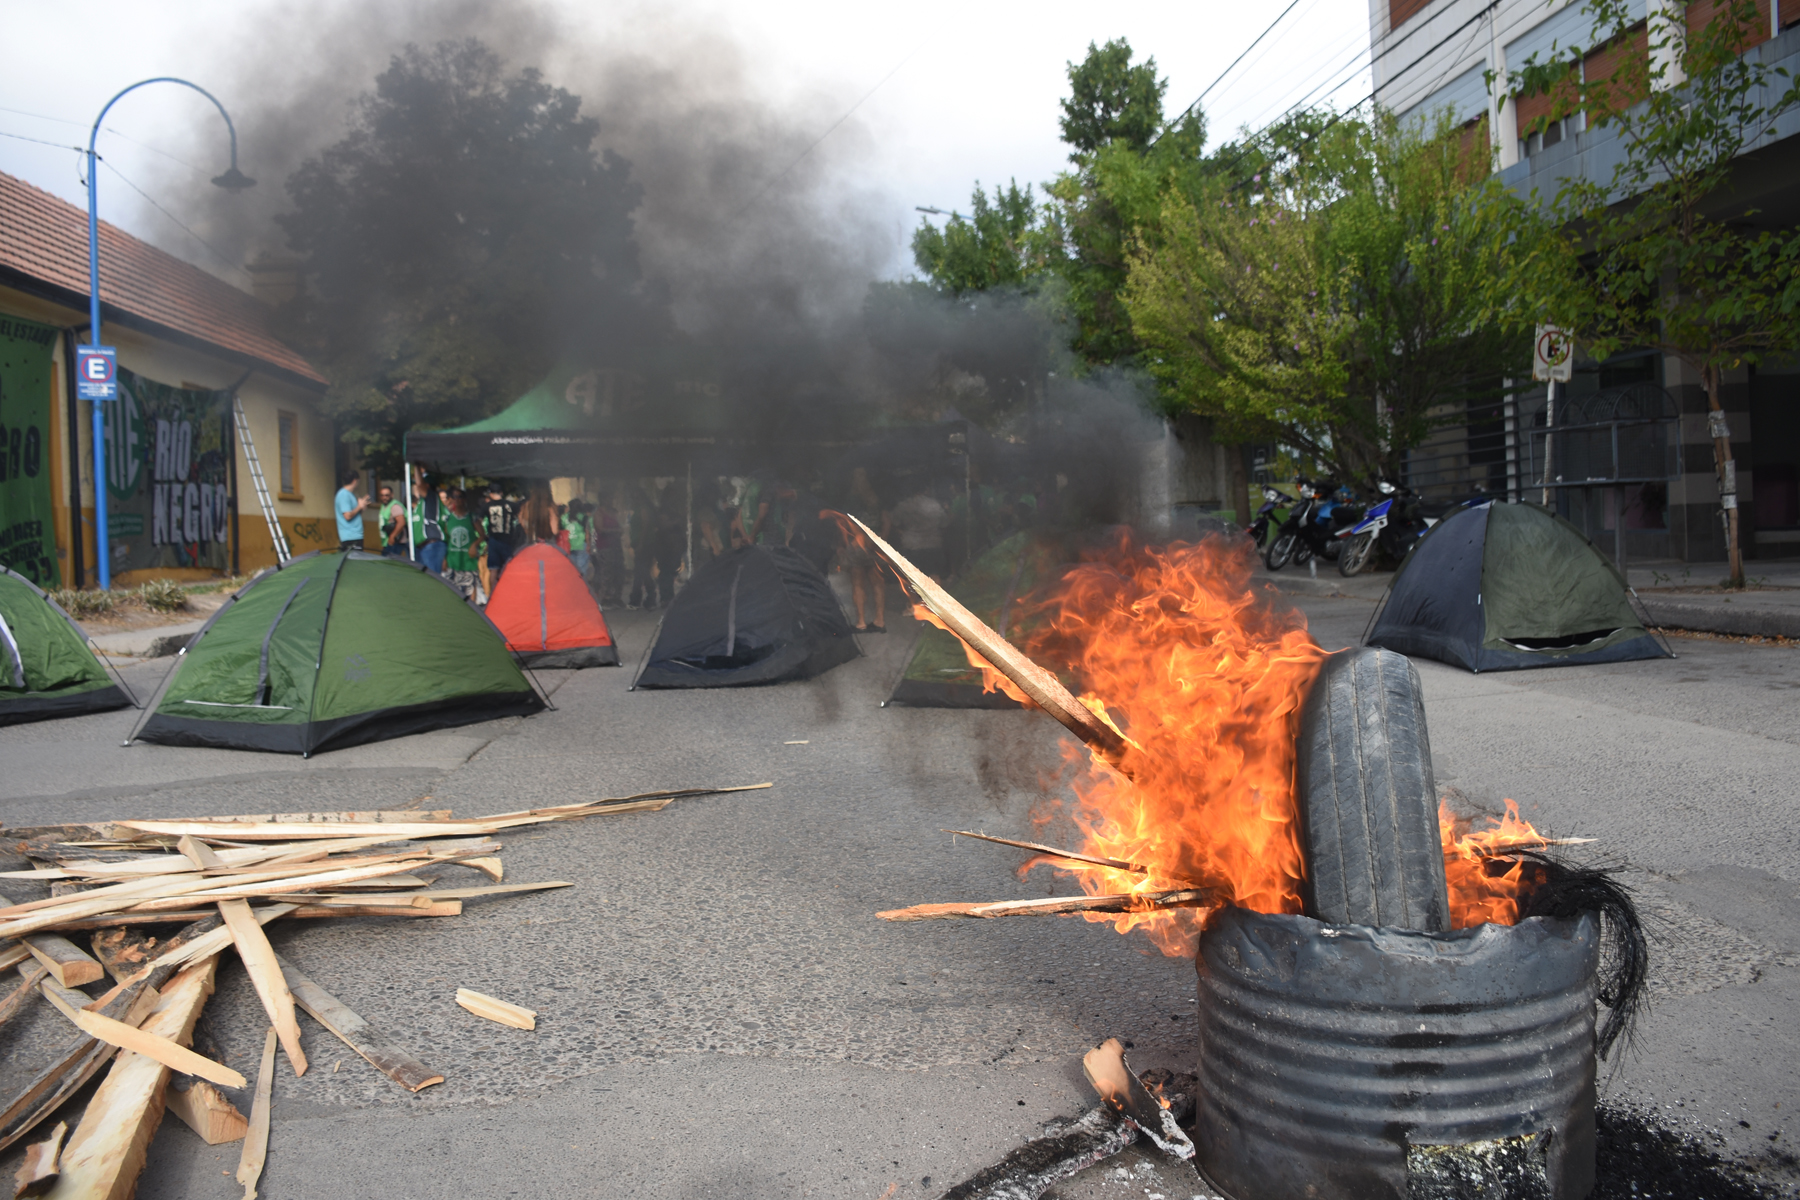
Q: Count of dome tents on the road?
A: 6